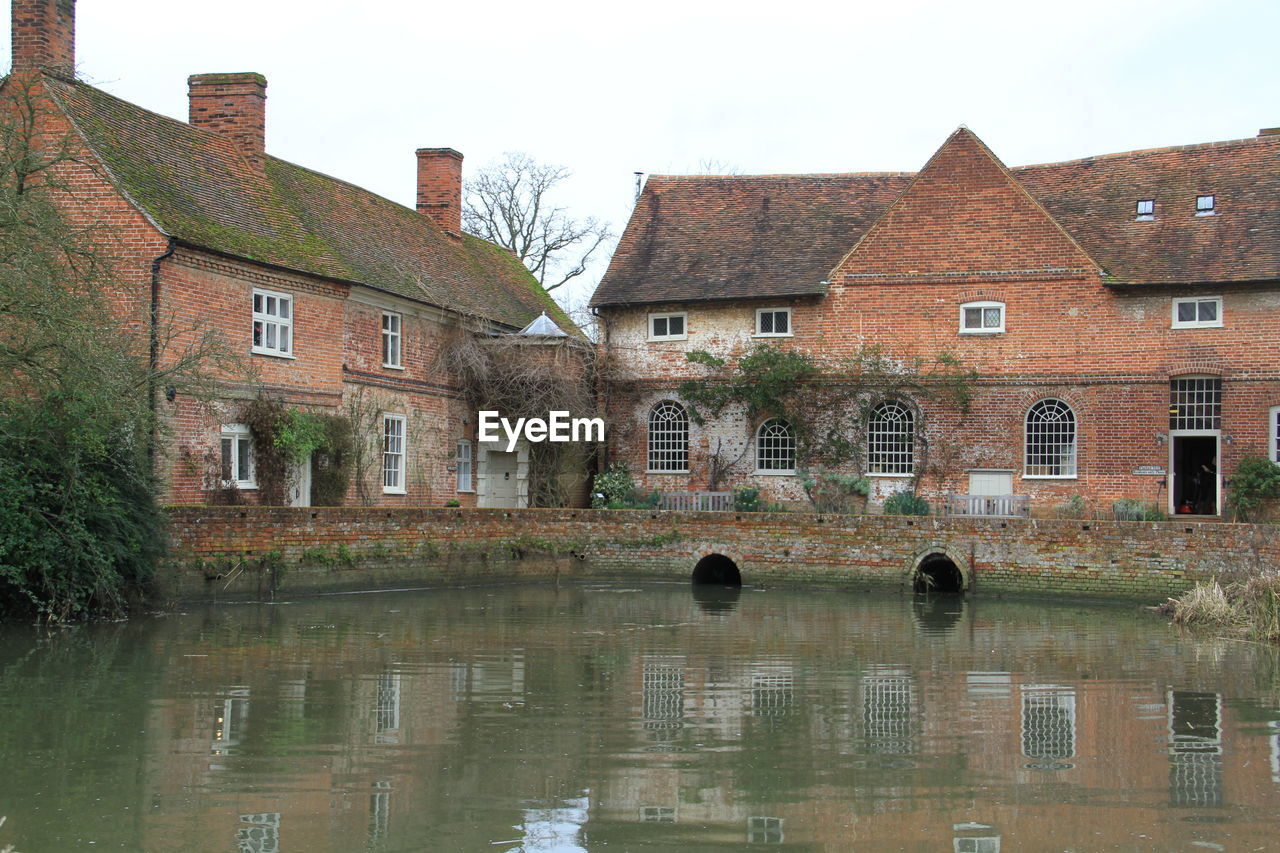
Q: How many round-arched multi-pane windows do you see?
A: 4